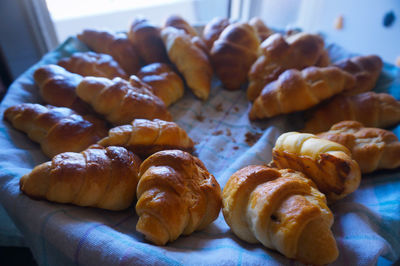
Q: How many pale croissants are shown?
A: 1